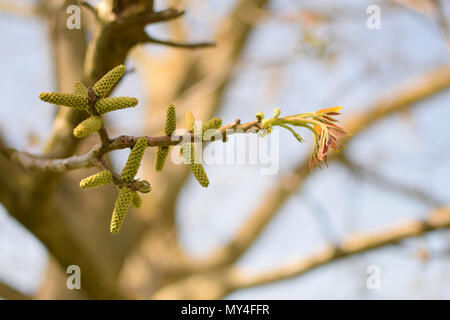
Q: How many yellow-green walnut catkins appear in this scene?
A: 14